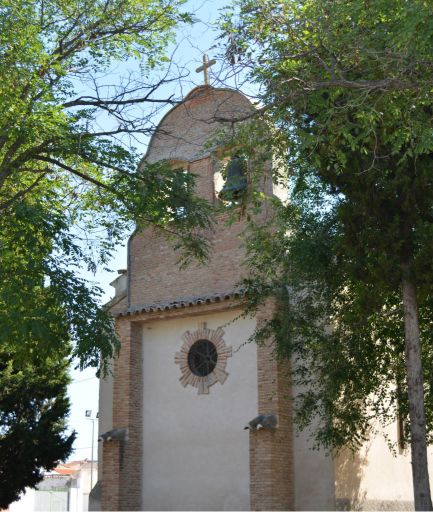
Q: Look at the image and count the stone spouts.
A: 2